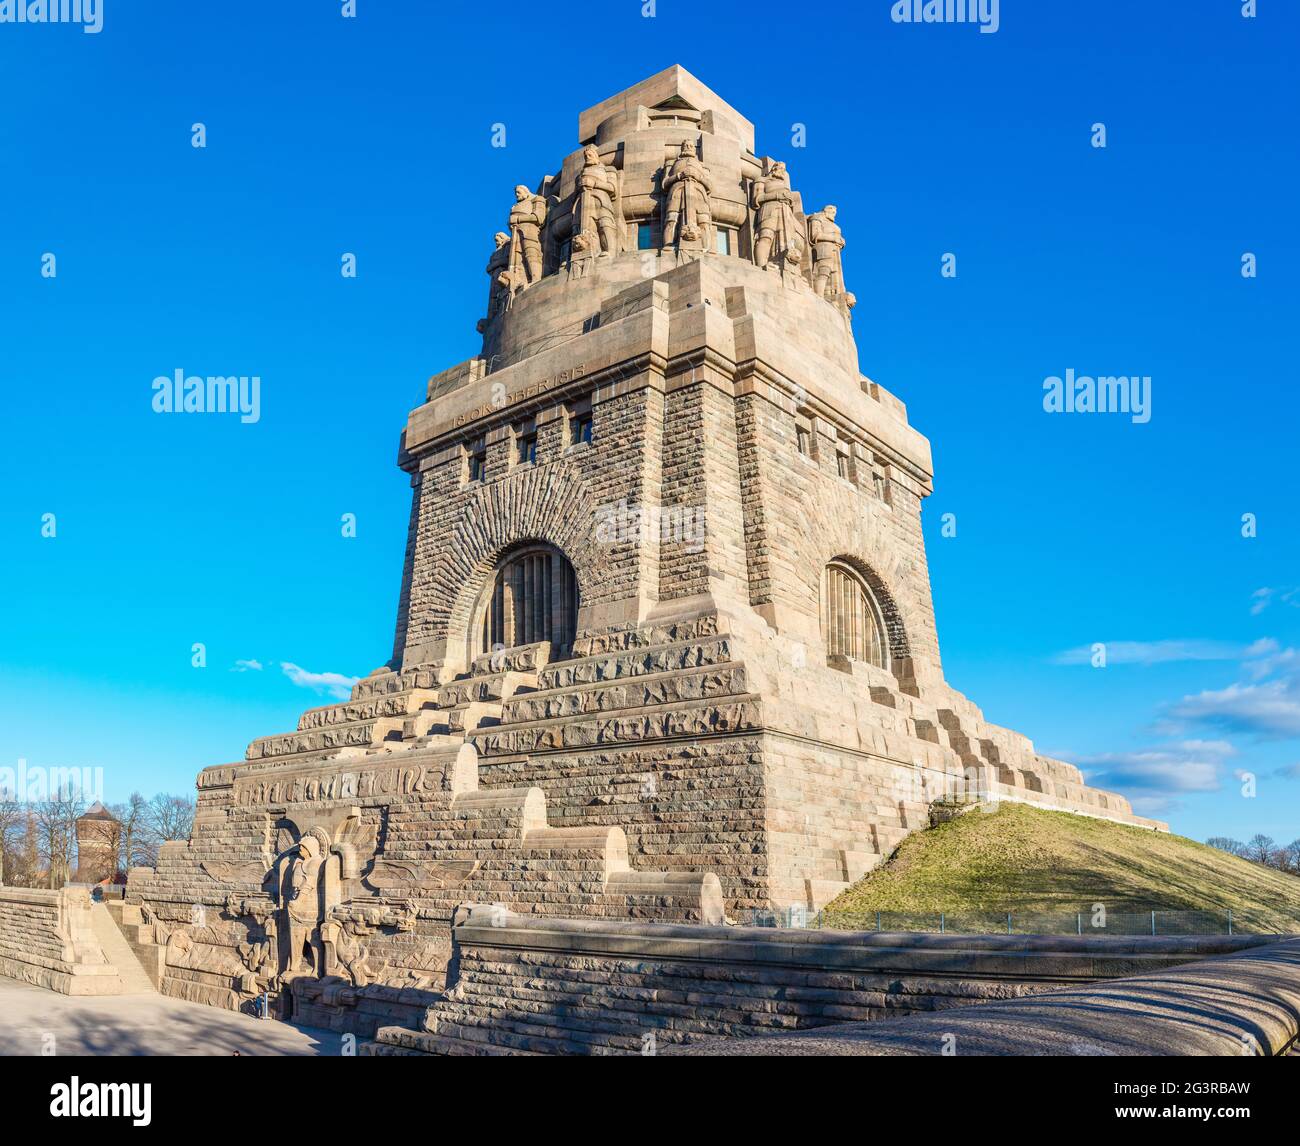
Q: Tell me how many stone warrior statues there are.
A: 6